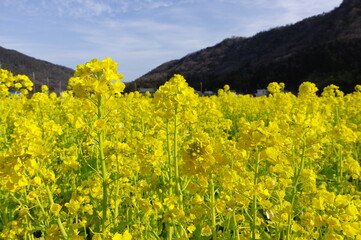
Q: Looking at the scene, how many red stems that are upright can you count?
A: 0